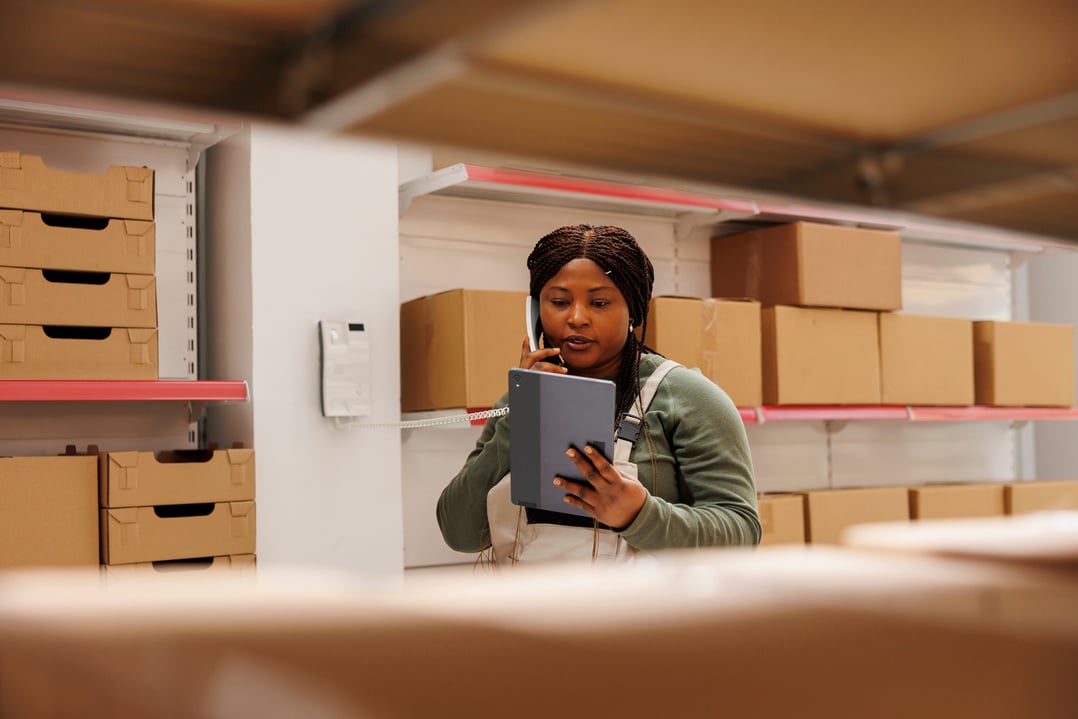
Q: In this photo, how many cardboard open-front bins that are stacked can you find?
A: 7